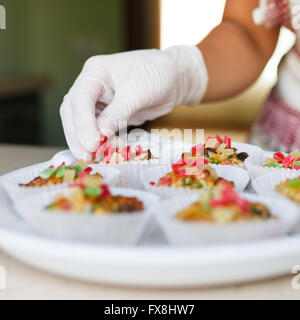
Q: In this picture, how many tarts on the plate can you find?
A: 8